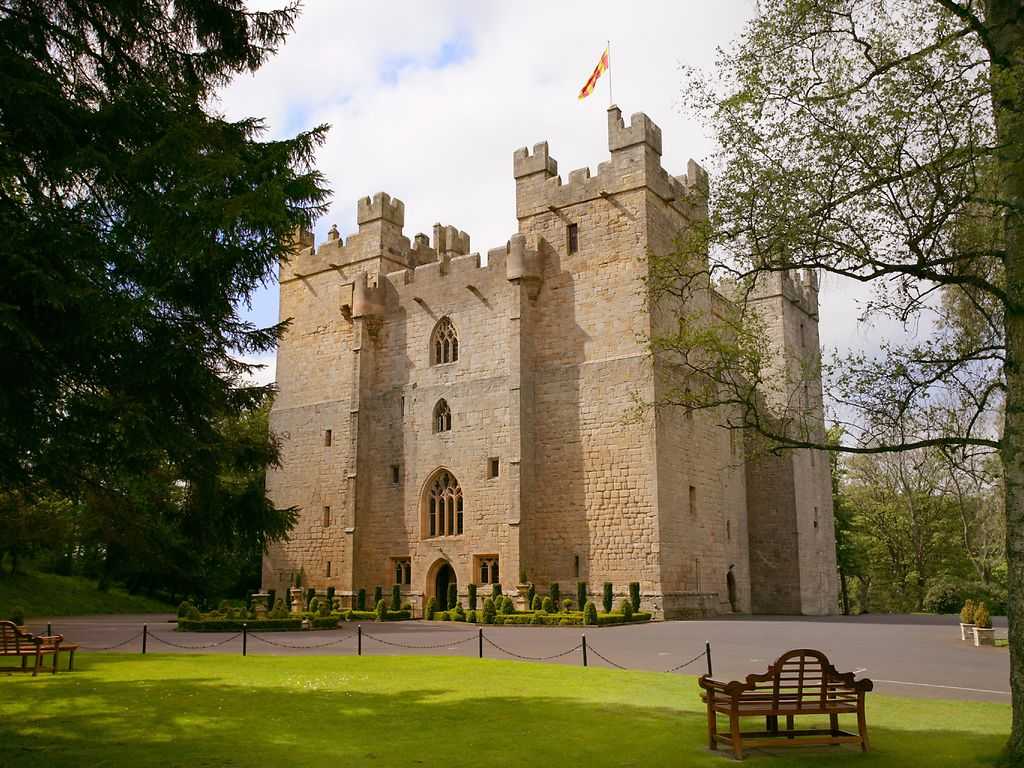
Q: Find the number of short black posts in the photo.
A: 7